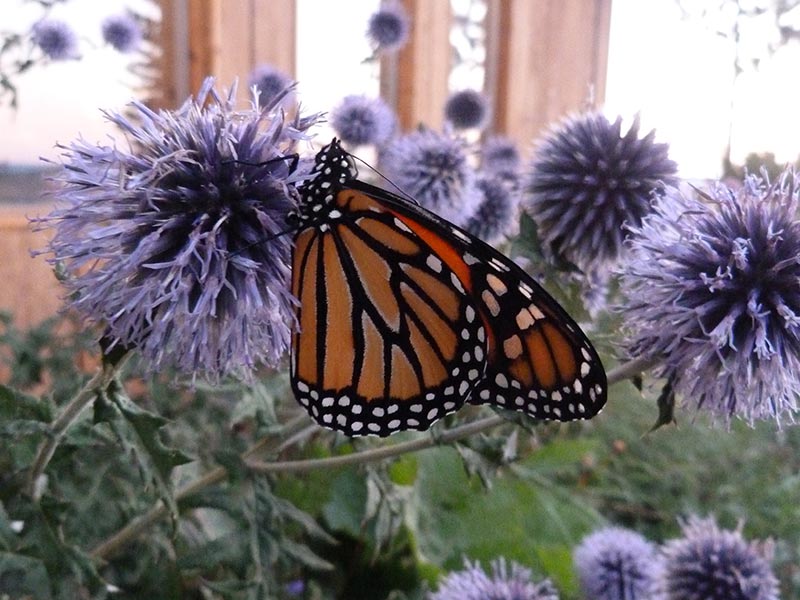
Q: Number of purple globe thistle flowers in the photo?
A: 15